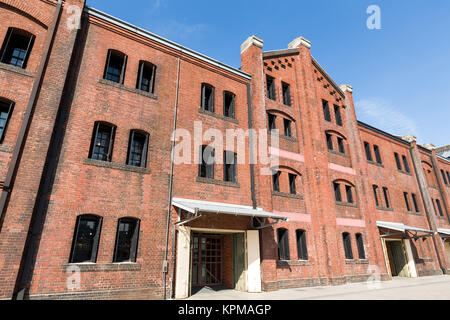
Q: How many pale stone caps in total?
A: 5